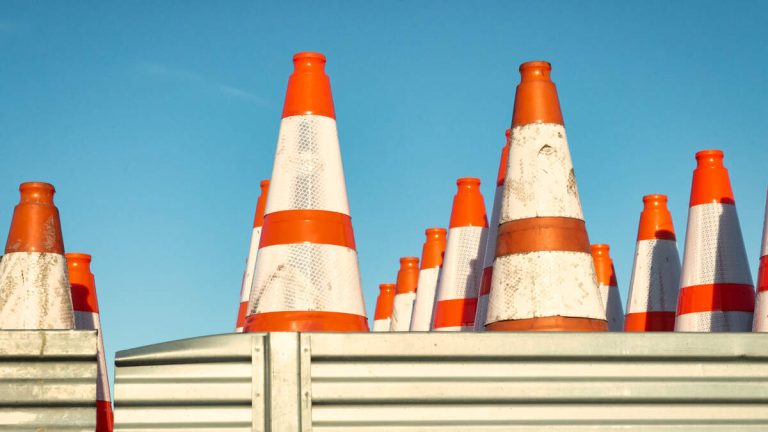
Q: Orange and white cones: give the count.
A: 14